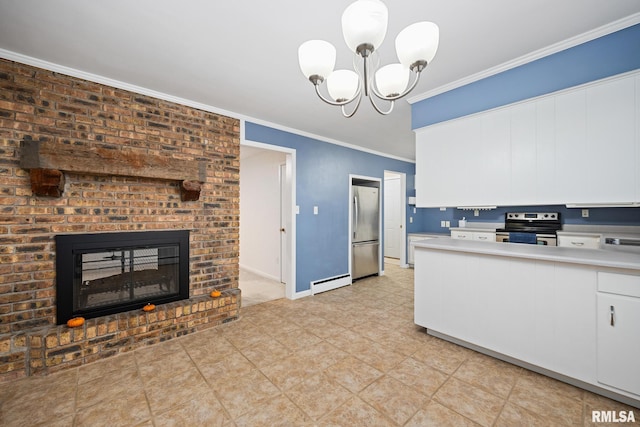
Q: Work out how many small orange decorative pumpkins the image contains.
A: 3